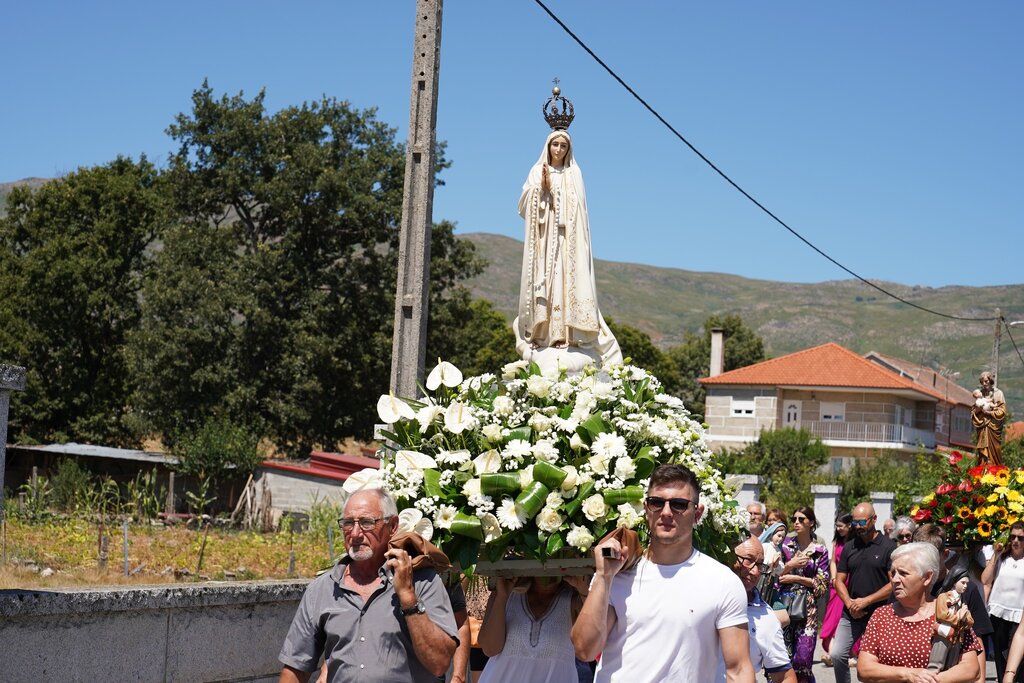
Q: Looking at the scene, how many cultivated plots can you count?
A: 1